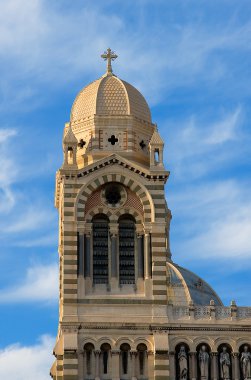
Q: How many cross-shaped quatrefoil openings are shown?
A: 3